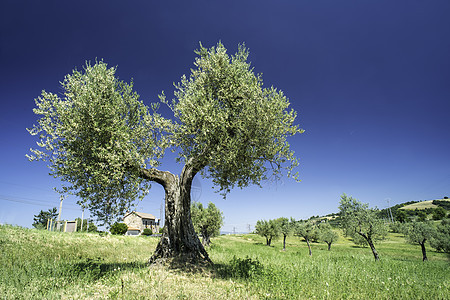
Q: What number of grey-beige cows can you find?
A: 0